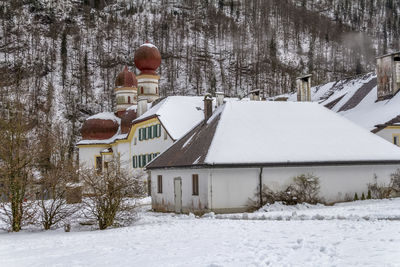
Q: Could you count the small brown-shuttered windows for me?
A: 2